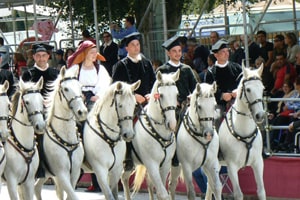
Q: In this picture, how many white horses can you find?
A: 7